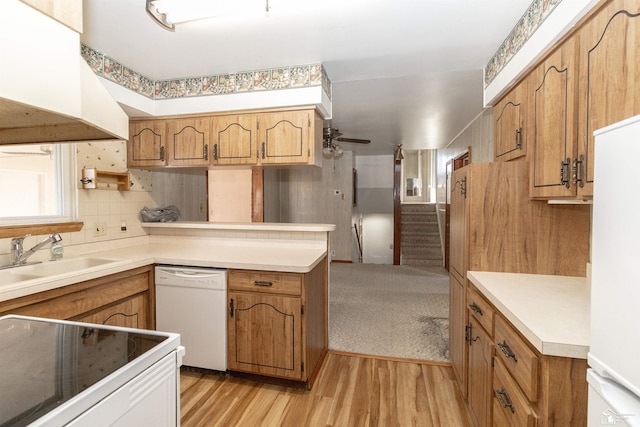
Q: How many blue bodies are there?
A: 0